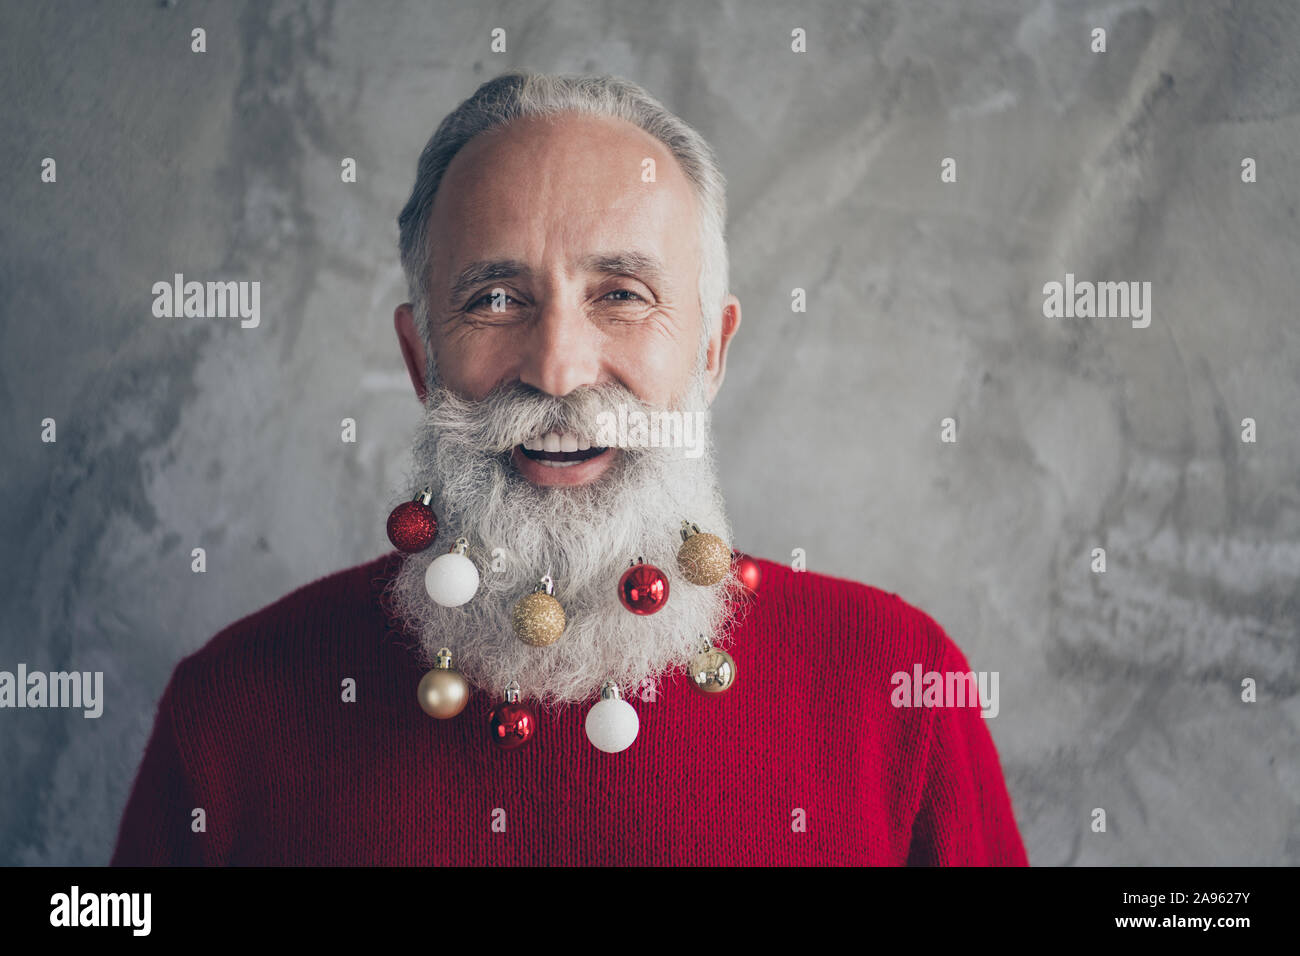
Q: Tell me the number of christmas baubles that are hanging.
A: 10